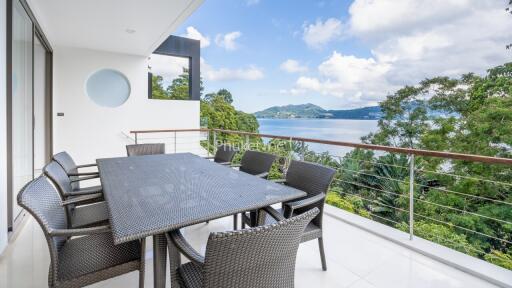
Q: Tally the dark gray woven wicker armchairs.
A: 8